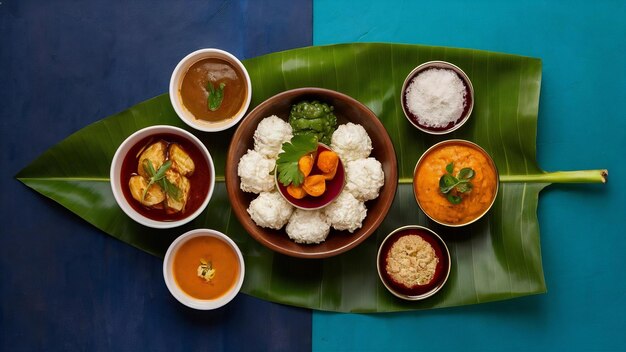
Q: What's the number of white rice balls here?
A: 7